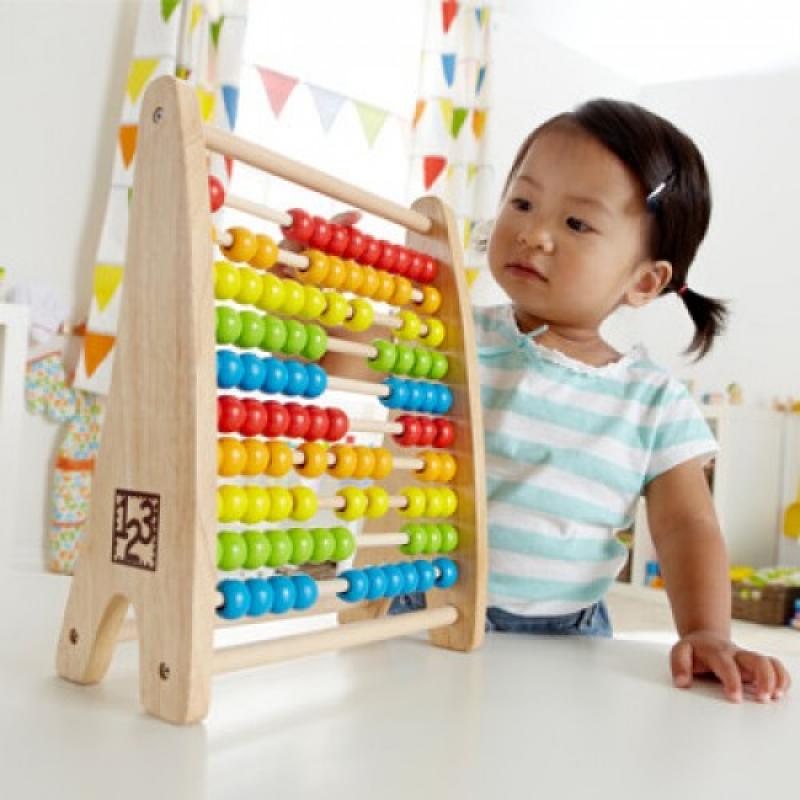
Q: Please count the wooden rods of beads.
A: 10